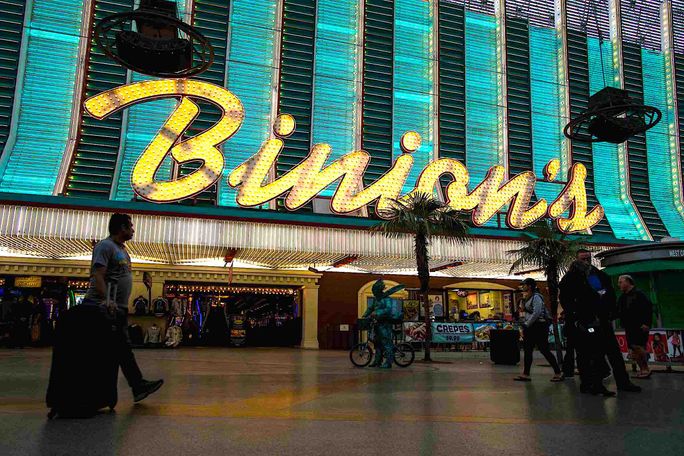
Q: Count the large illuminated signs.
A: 1